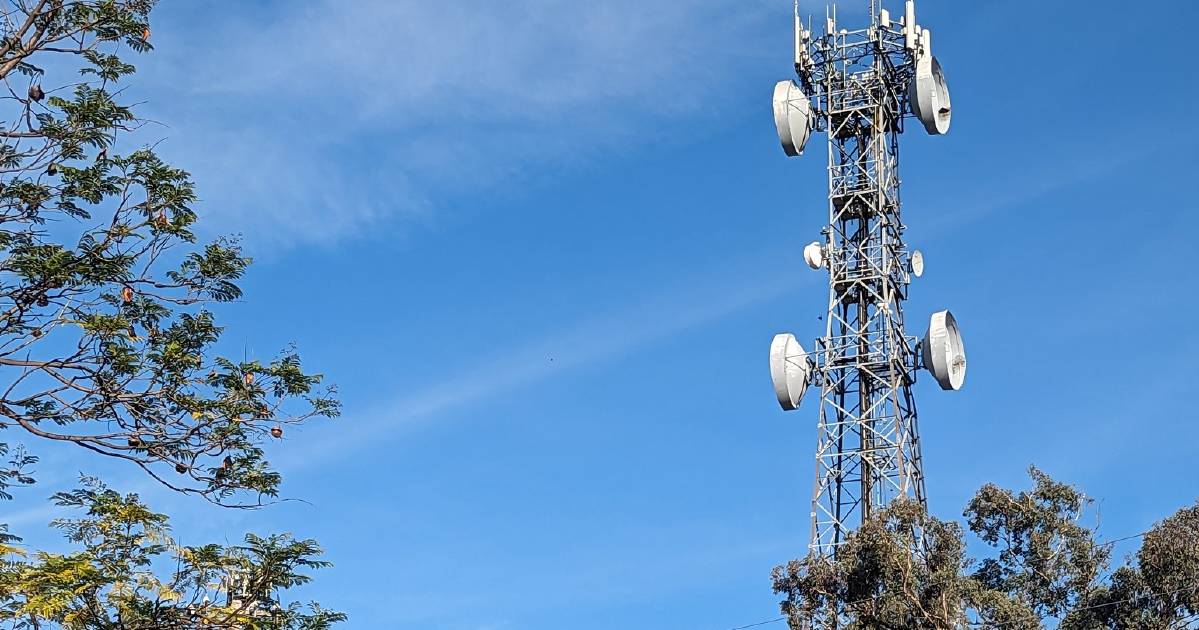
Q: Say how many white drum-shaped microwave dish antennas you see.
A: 6